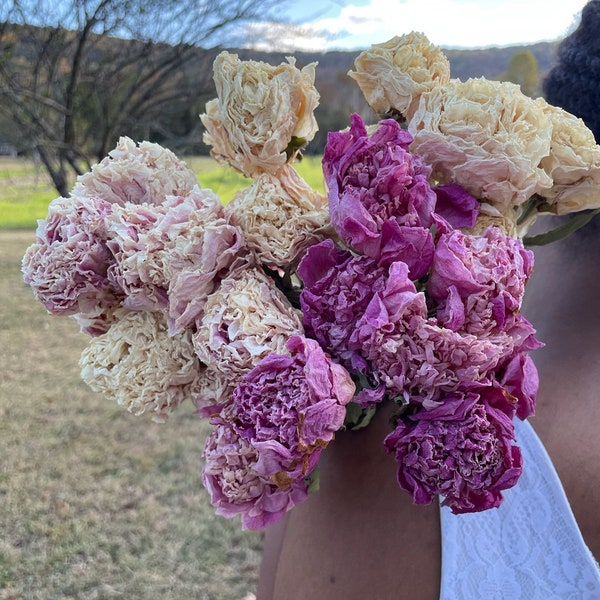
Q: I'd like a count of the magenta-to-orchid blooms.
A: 7